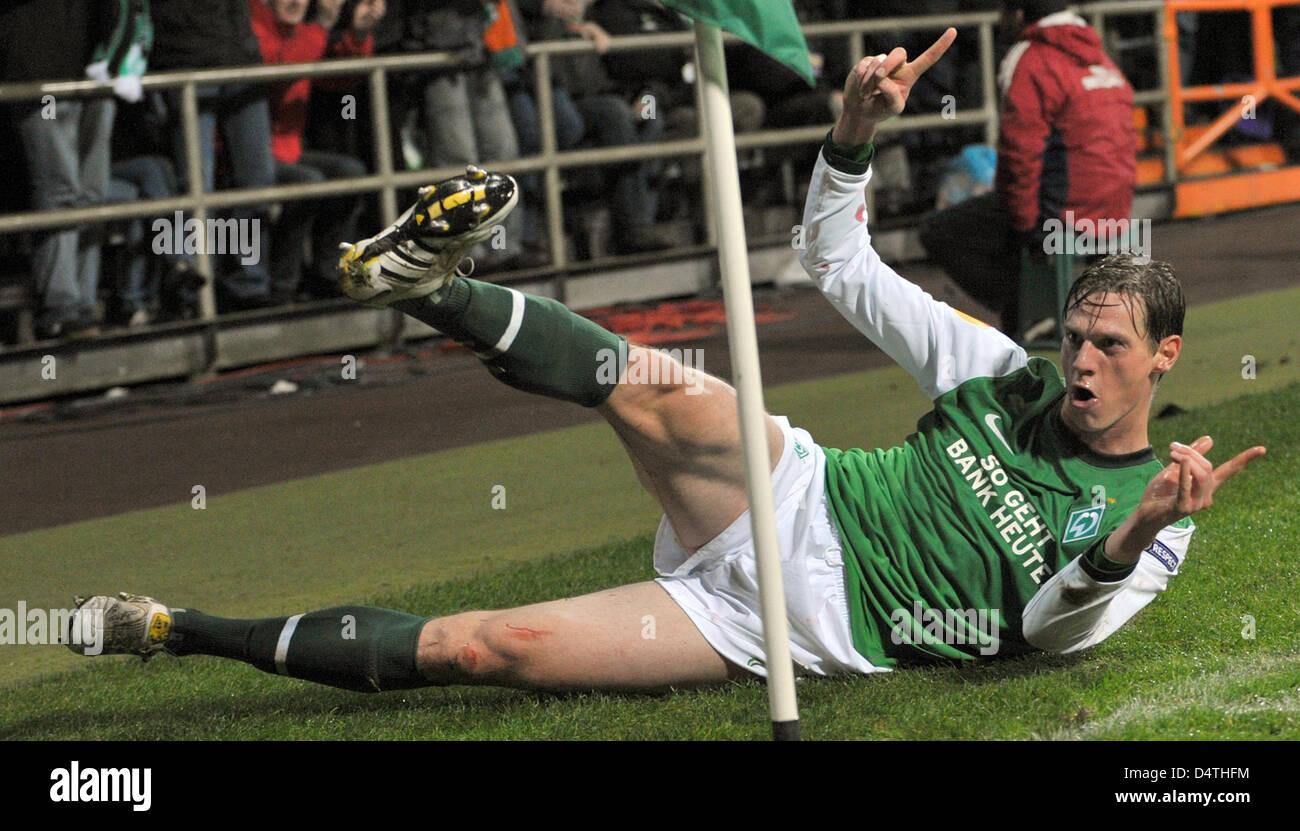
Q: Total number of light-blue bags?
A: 1